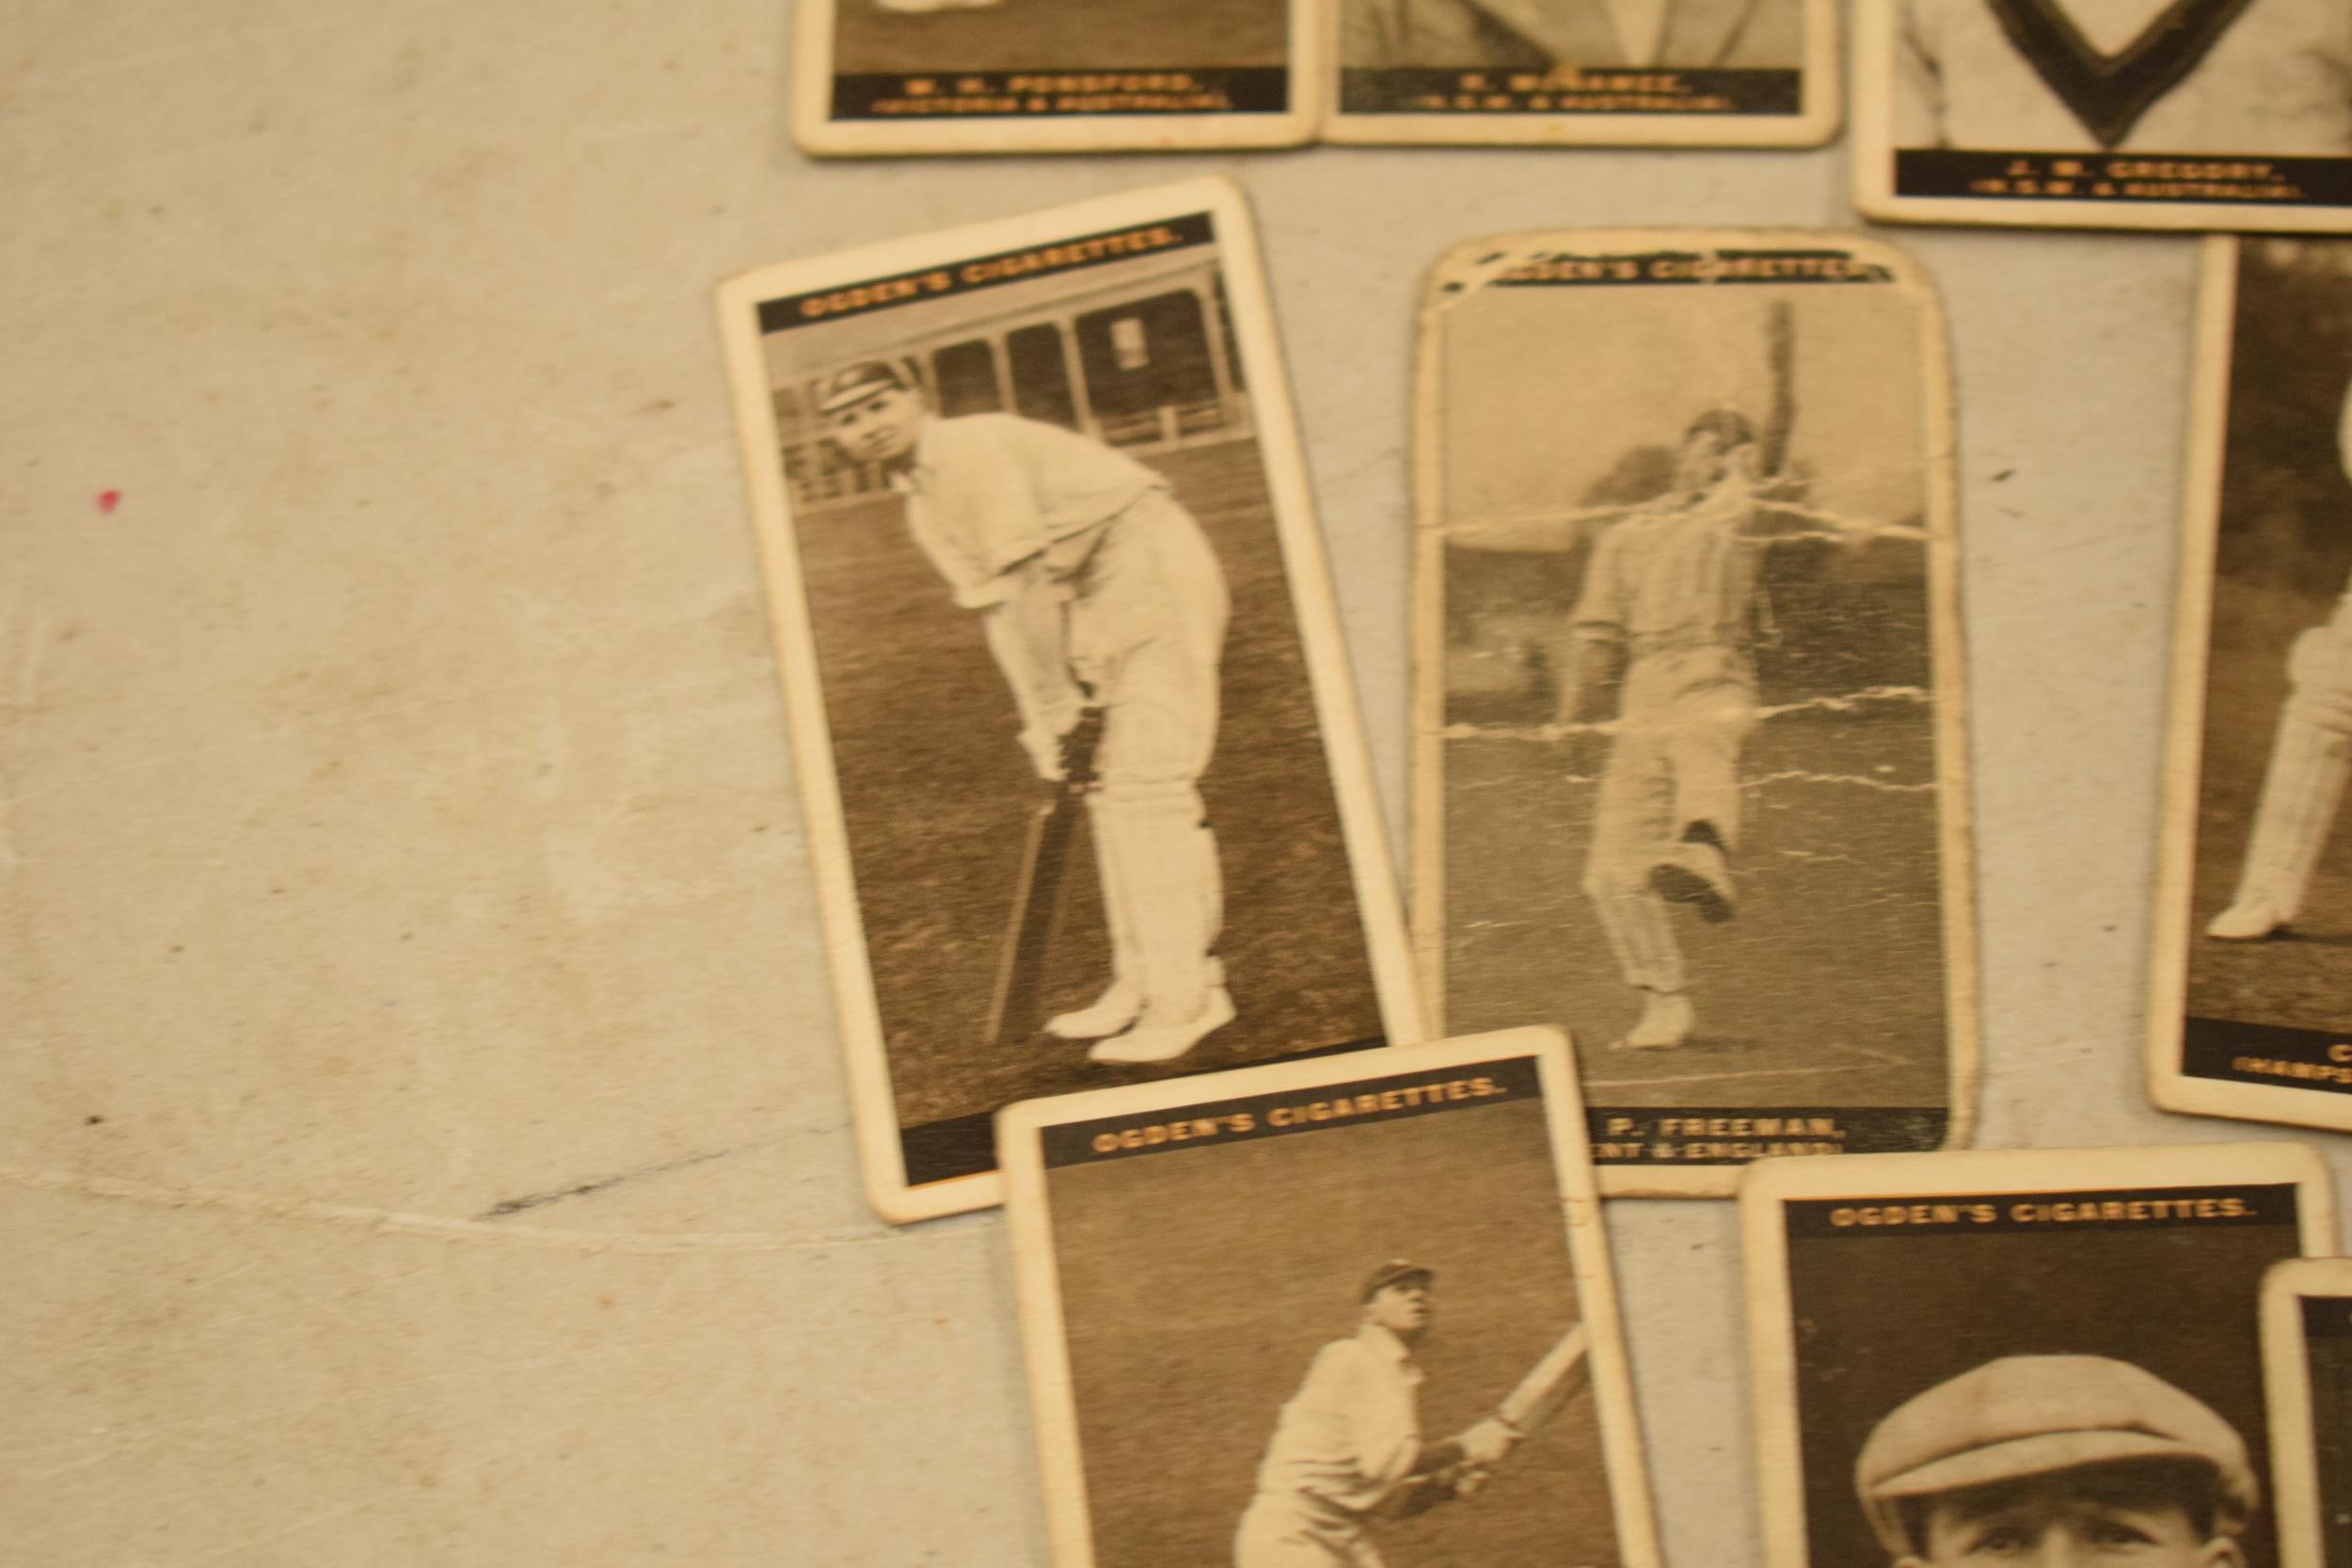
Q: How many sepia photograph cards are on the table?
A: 9